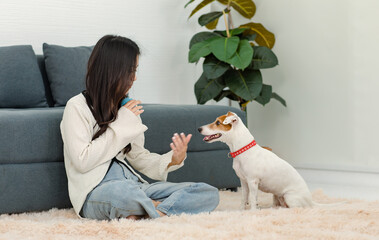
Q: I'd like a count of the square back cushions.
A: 2